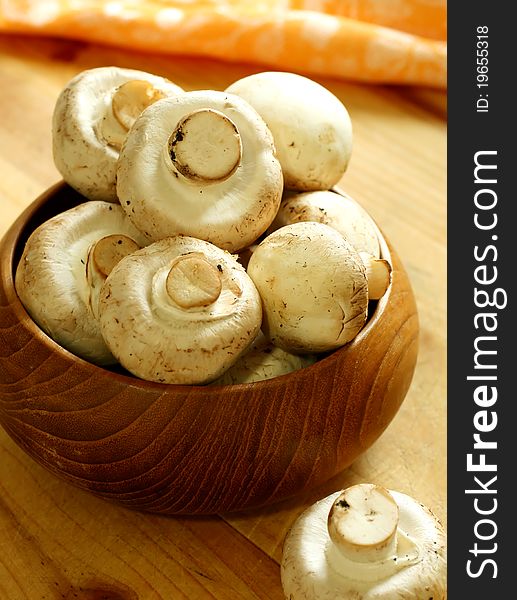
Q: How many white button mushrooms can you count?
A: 9